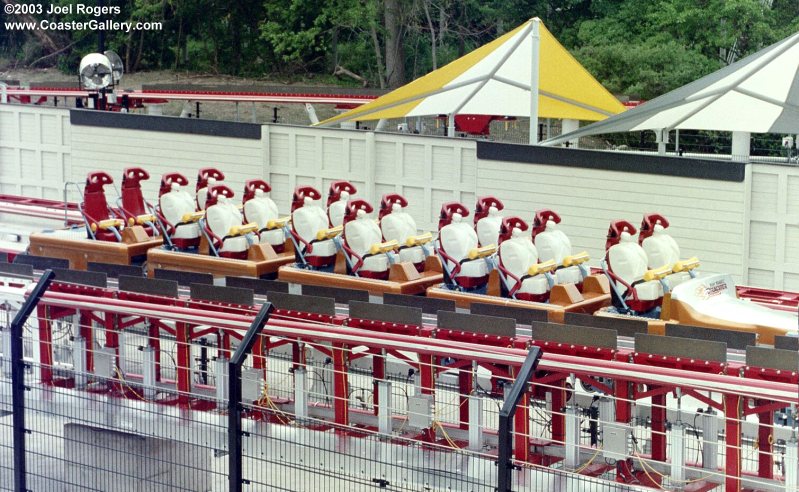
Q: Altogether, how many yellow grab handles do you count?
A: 13